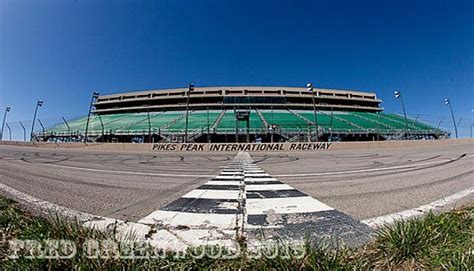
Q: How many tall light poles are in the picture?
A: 7